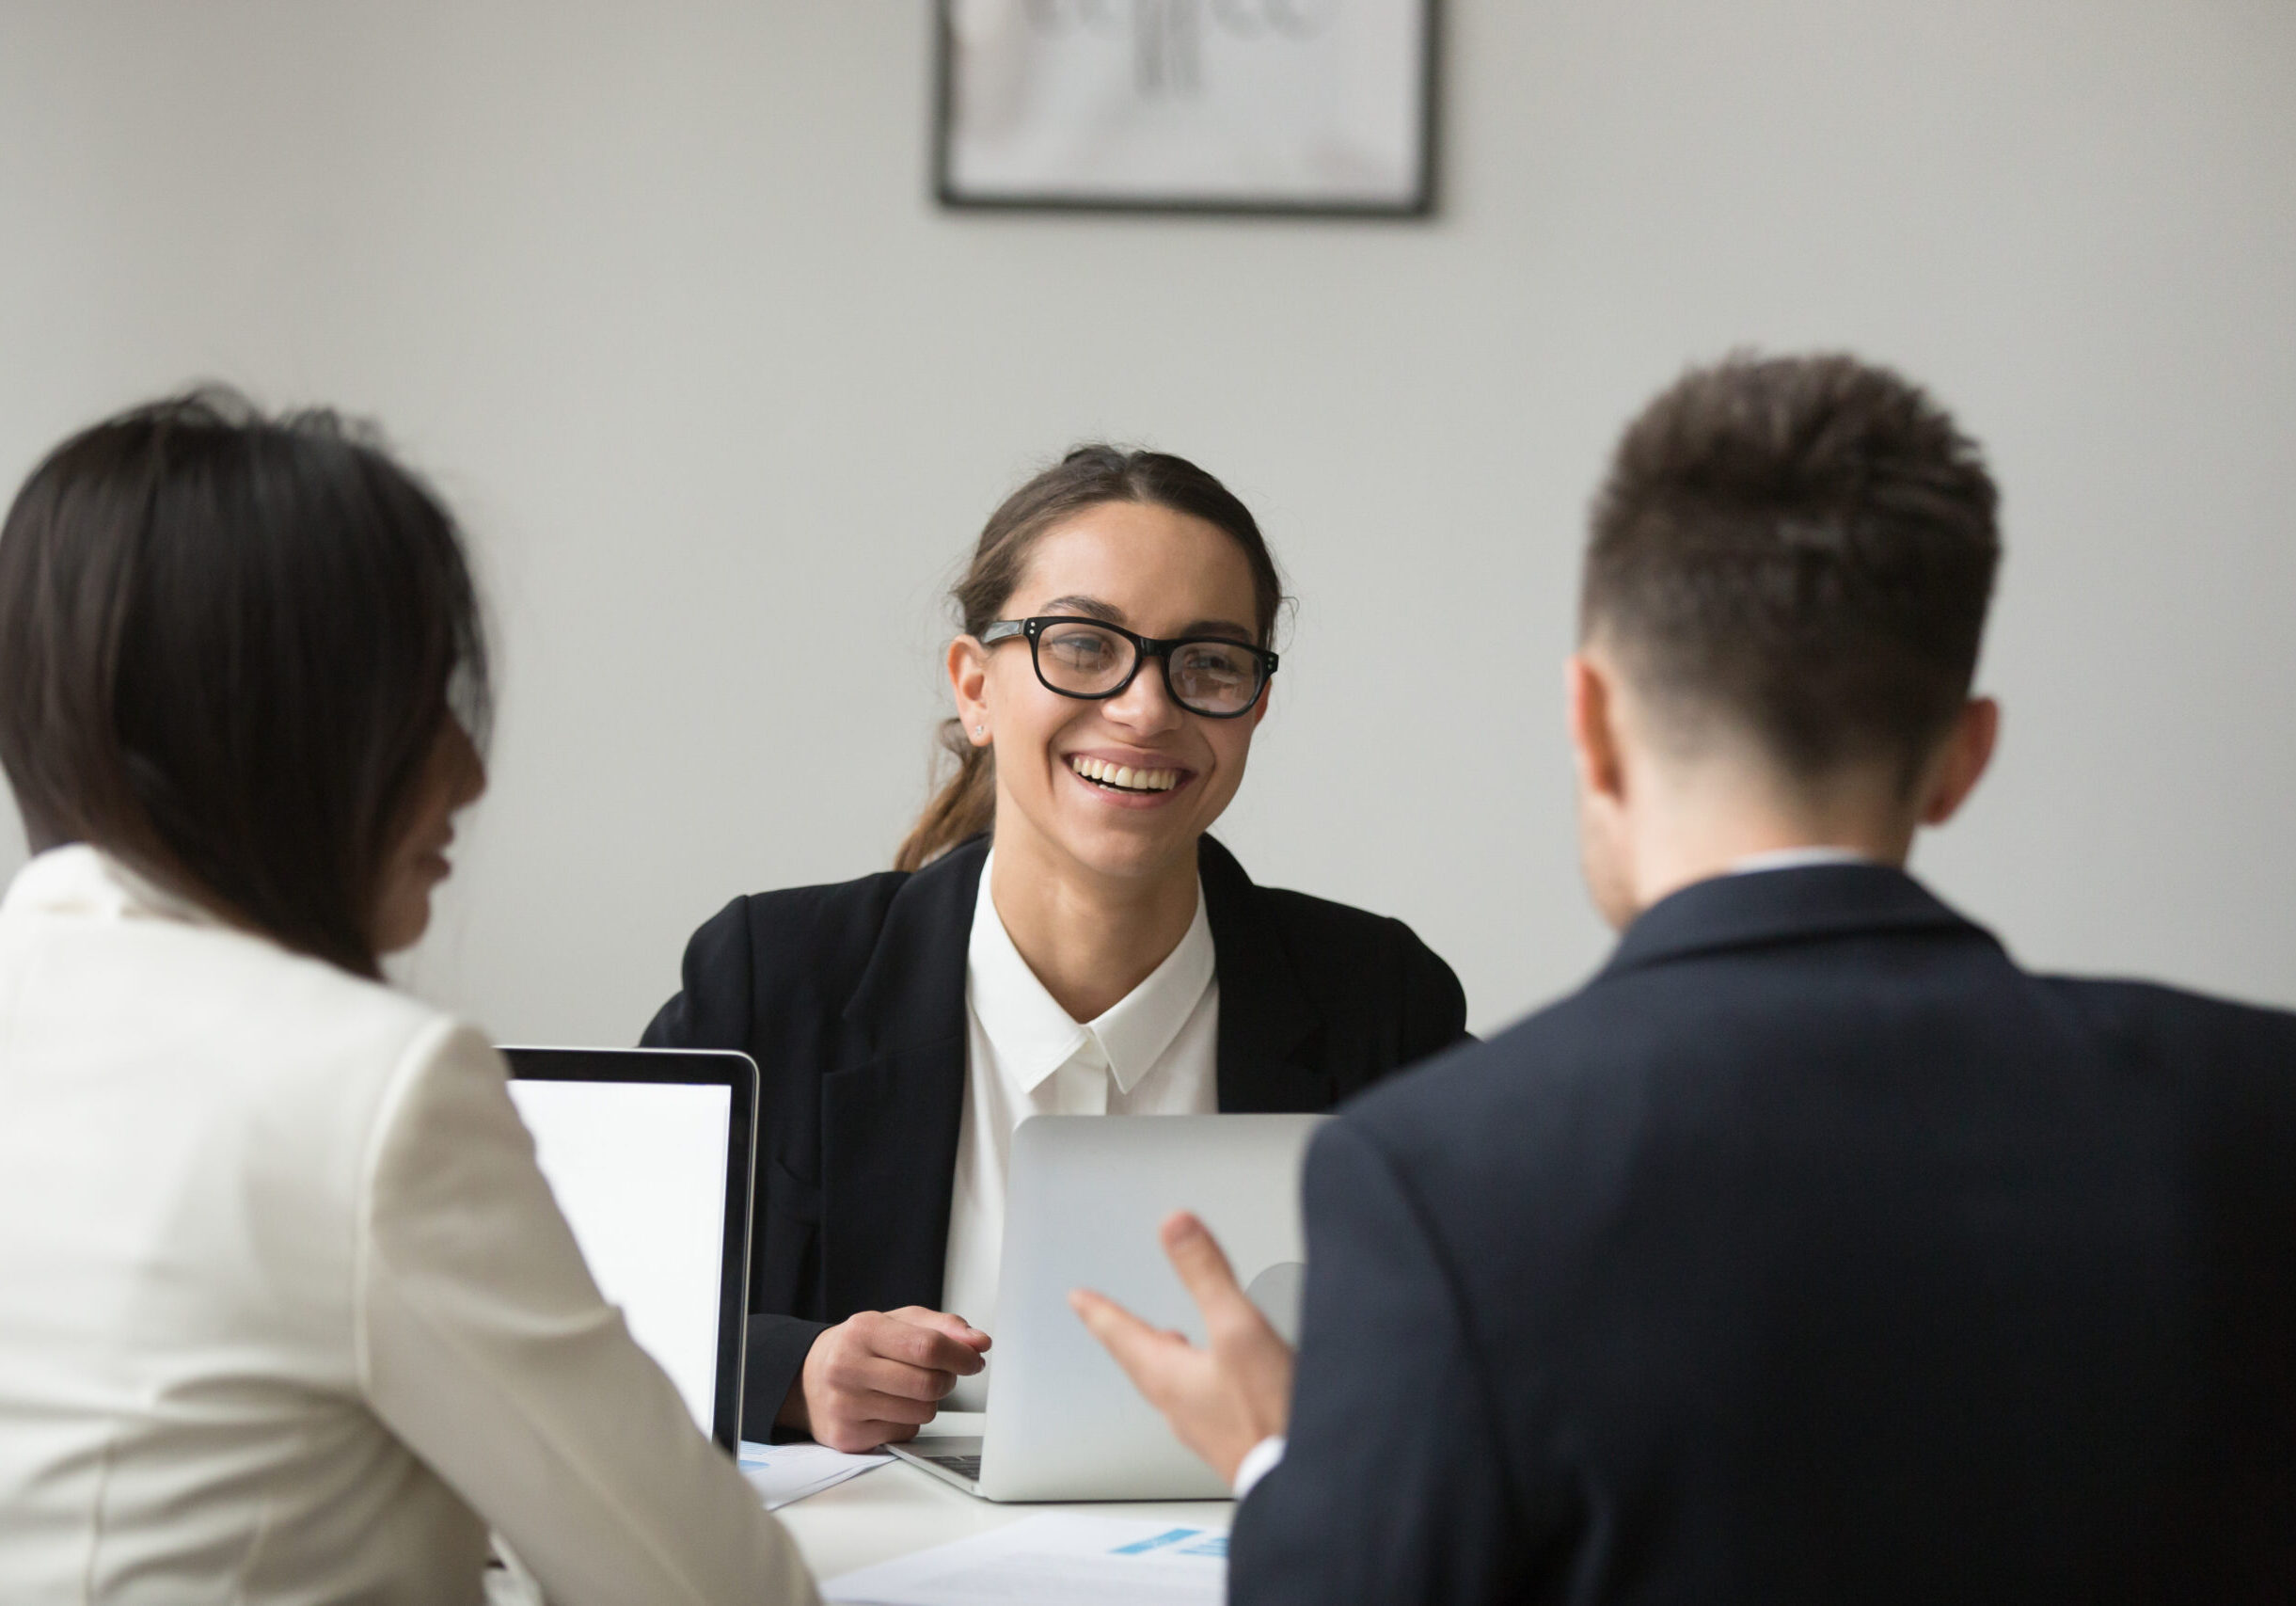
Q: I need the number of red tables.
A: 0